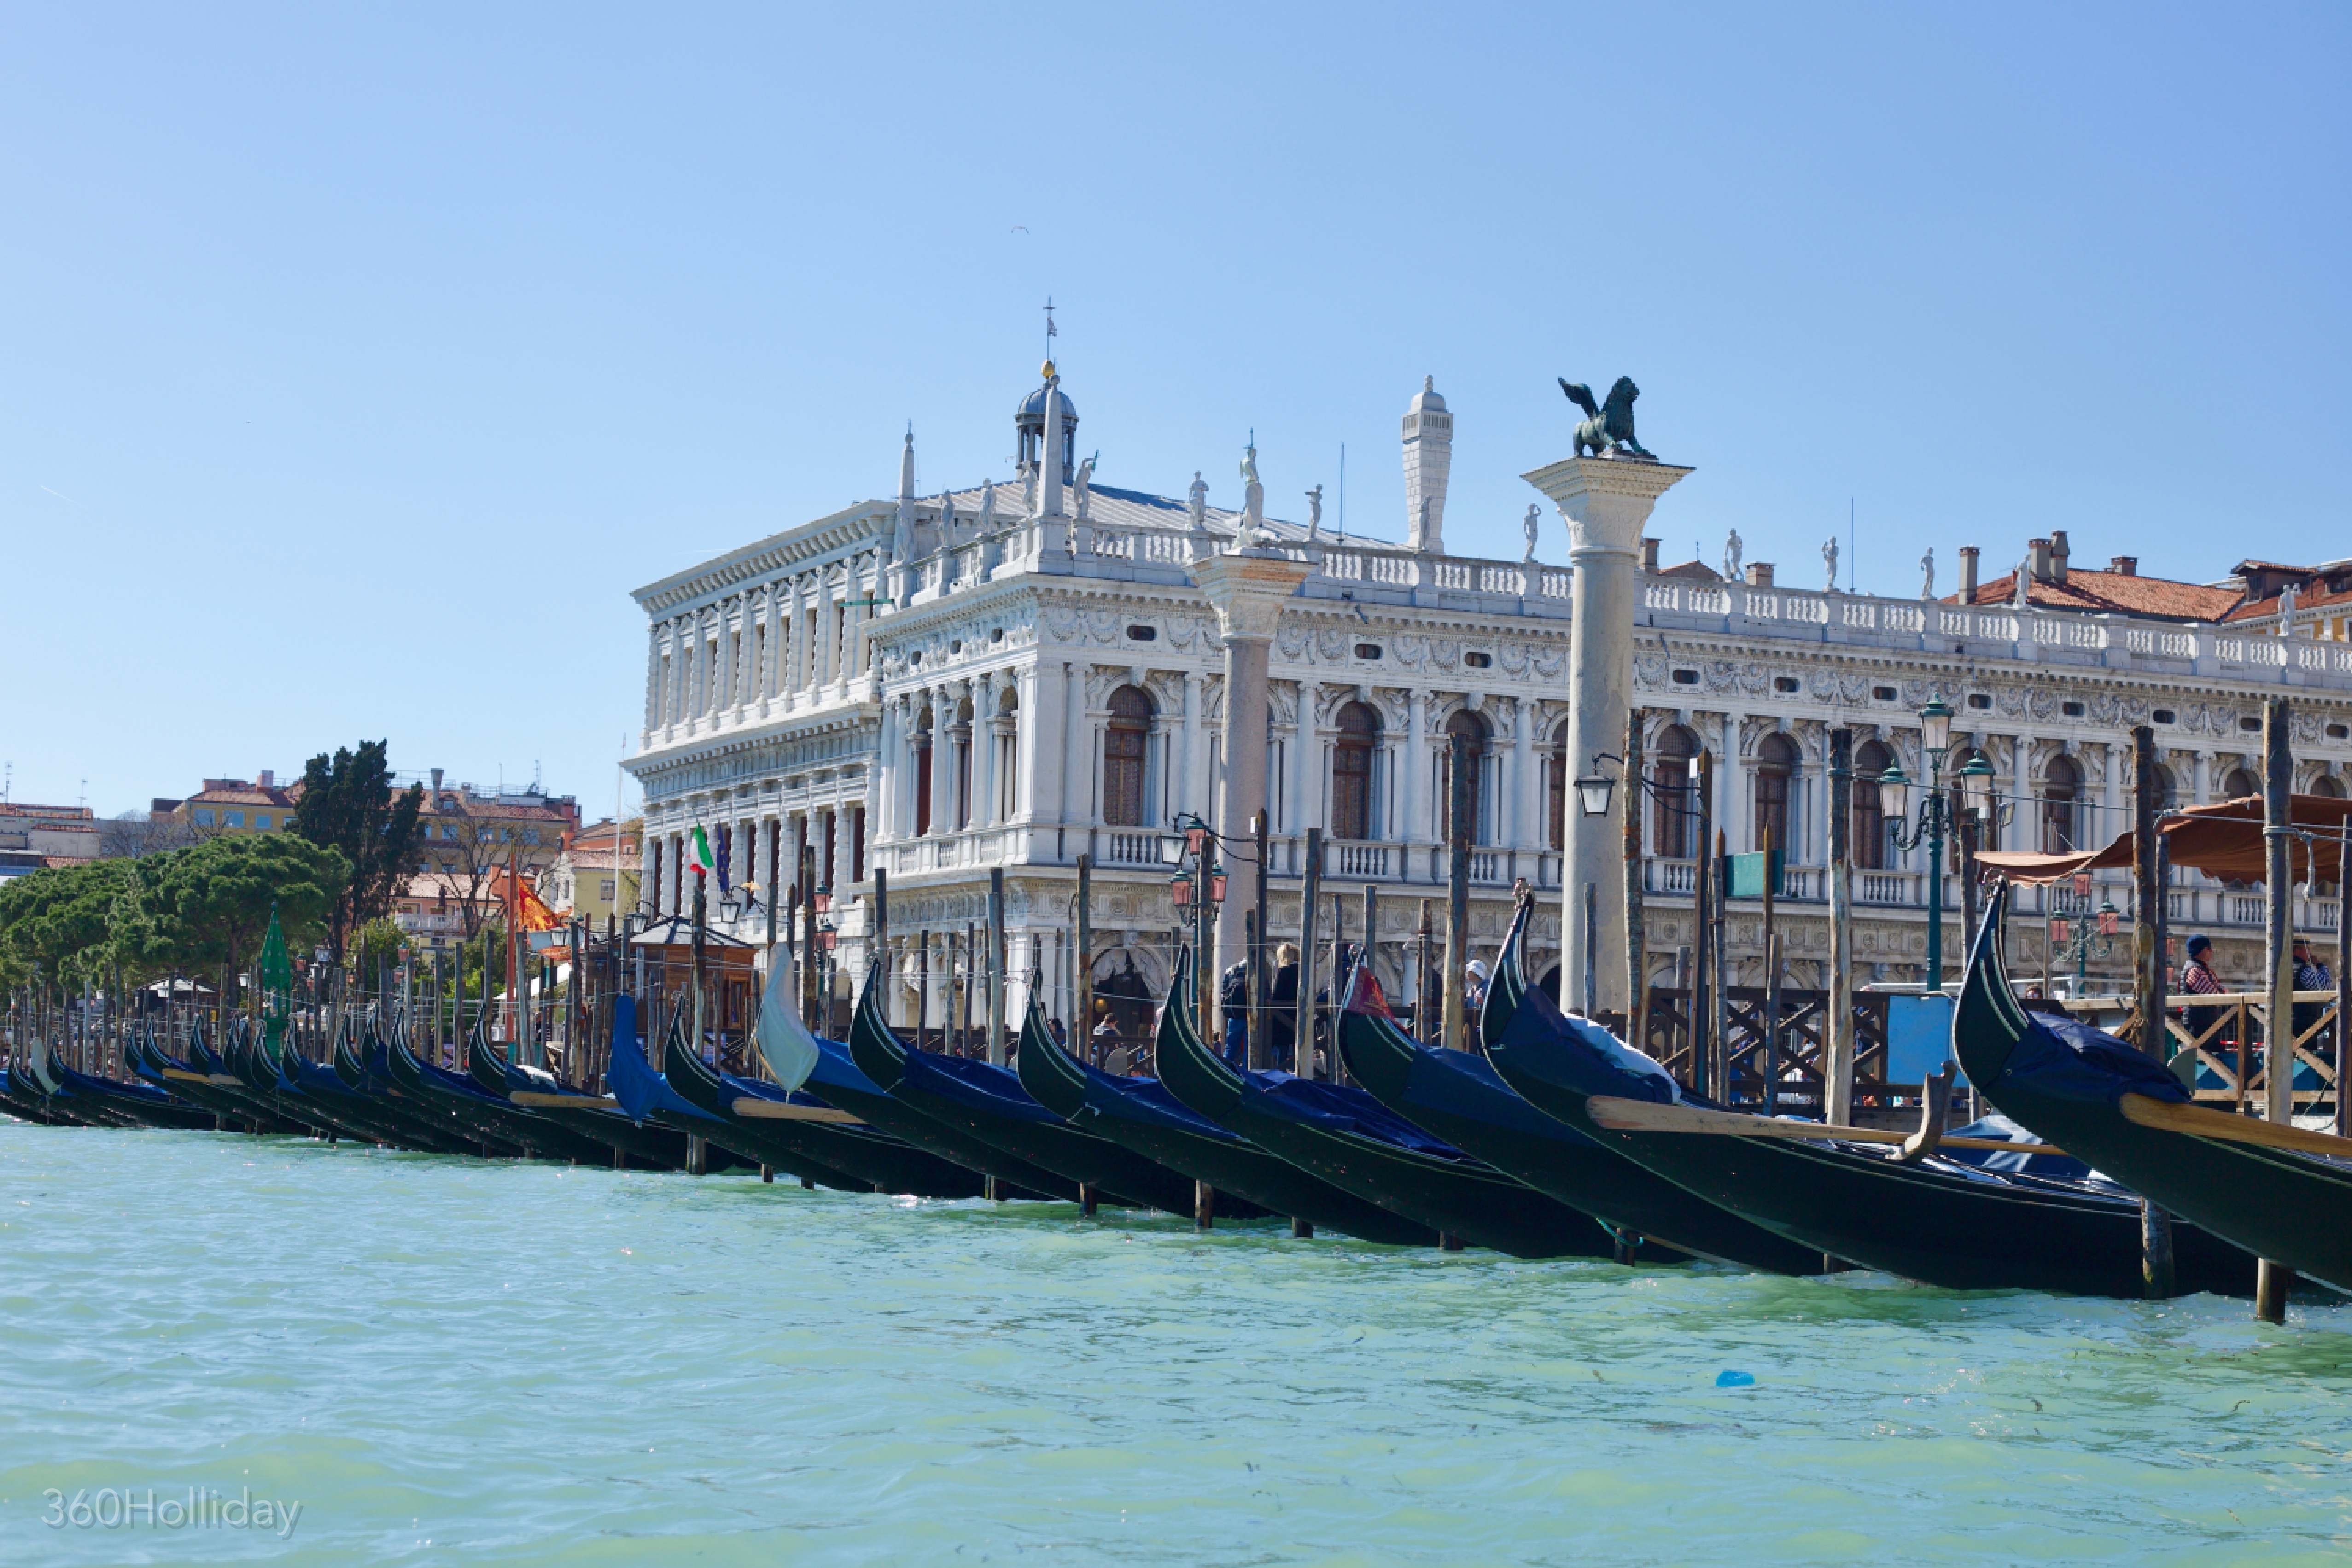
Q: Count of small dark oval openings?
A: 14